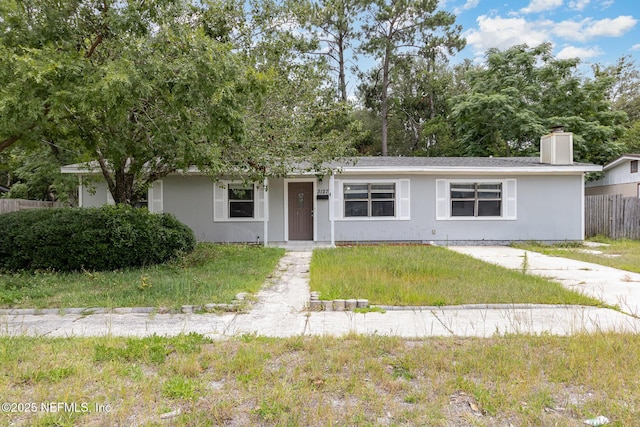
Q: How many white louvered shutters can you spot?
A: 8